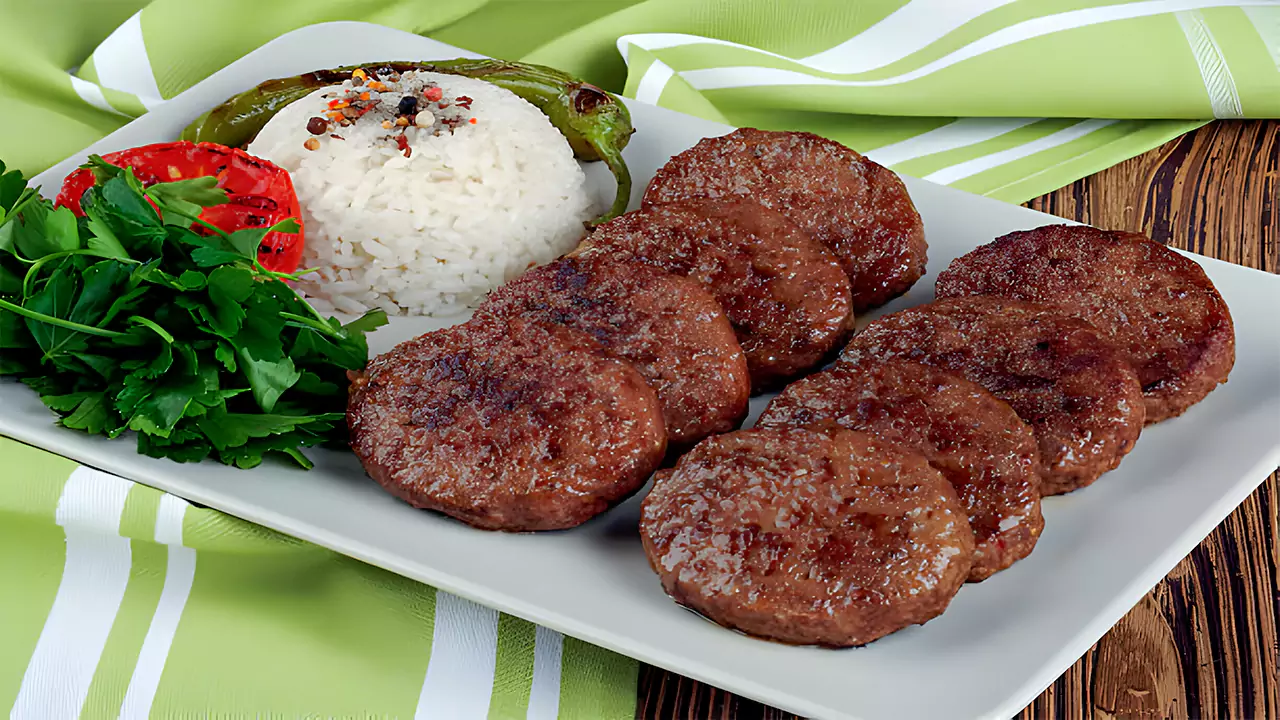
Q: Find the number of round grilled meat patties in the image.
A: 8